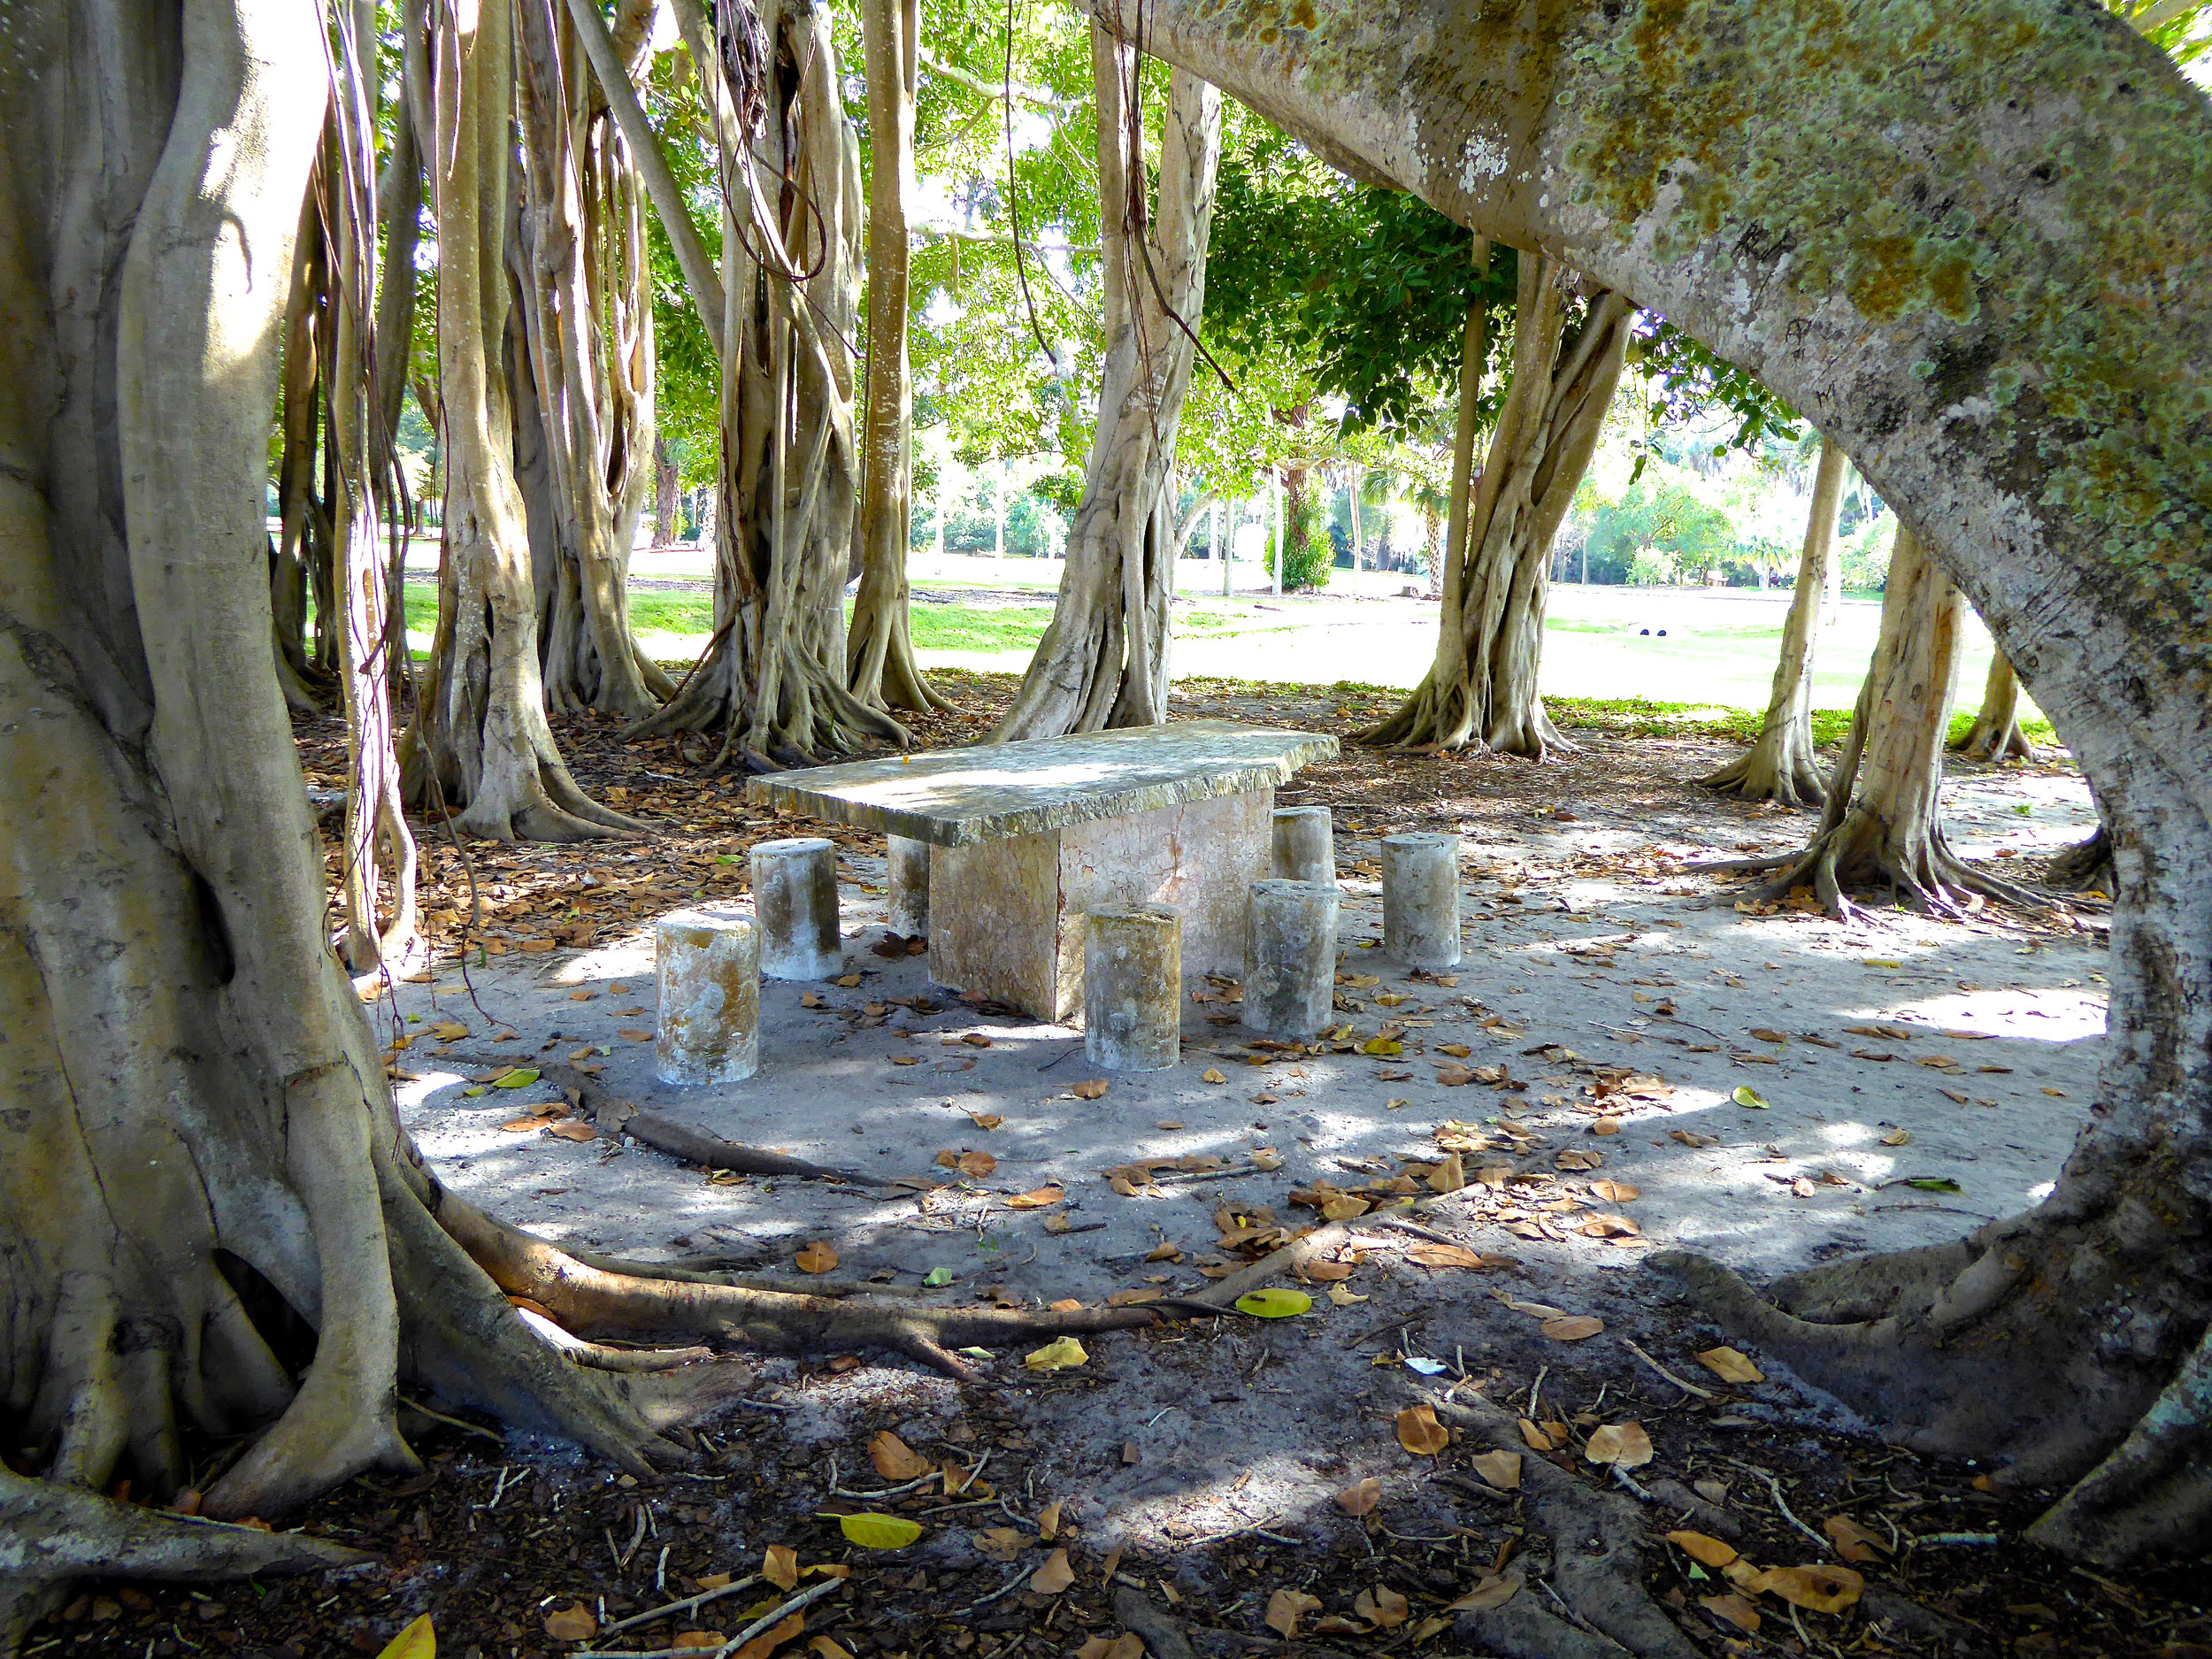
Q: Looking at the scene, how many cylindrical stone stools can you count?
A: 7